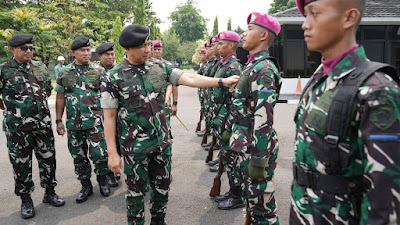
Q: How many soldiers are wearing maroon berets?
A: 7